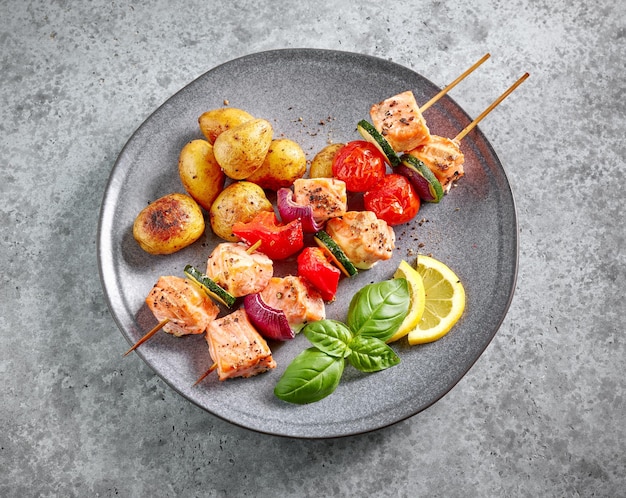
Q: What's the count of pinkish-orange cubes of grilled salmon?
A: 8